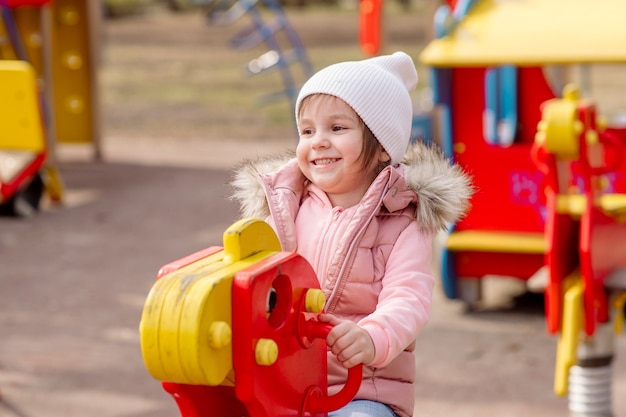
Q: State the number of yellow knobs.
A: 3